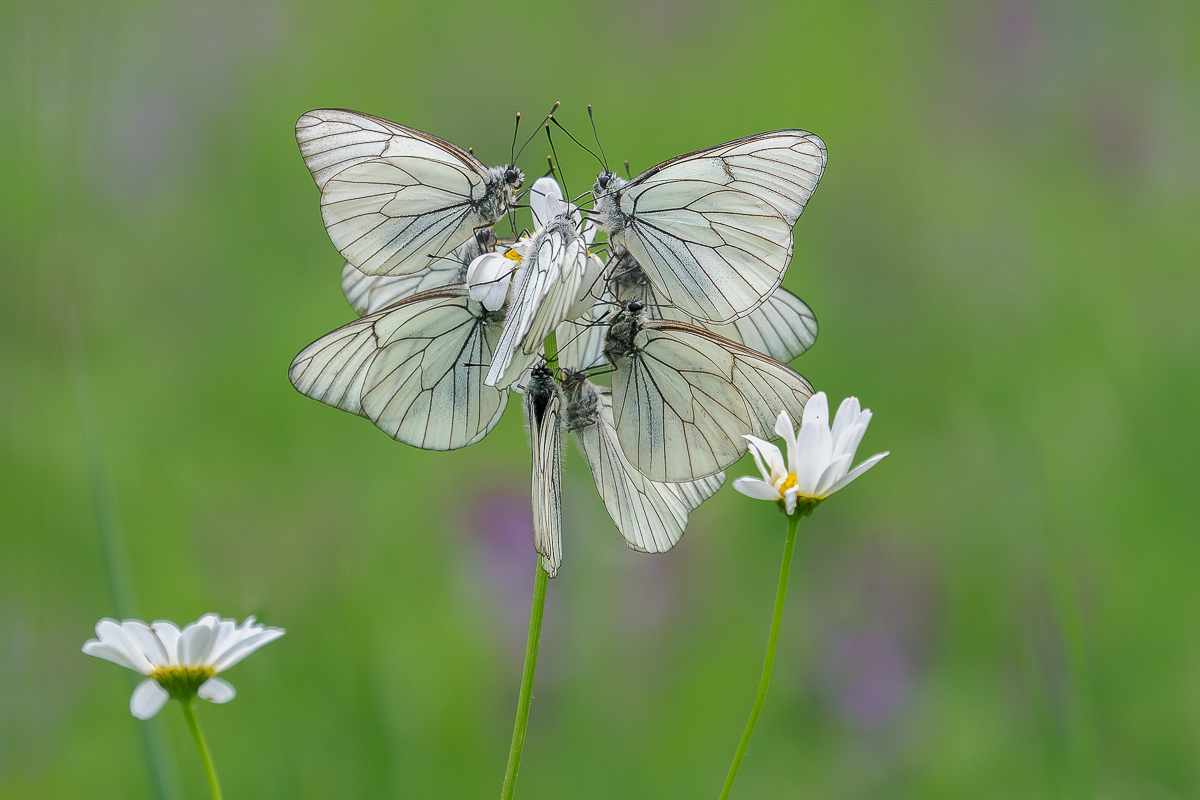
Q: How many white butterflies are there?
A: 9